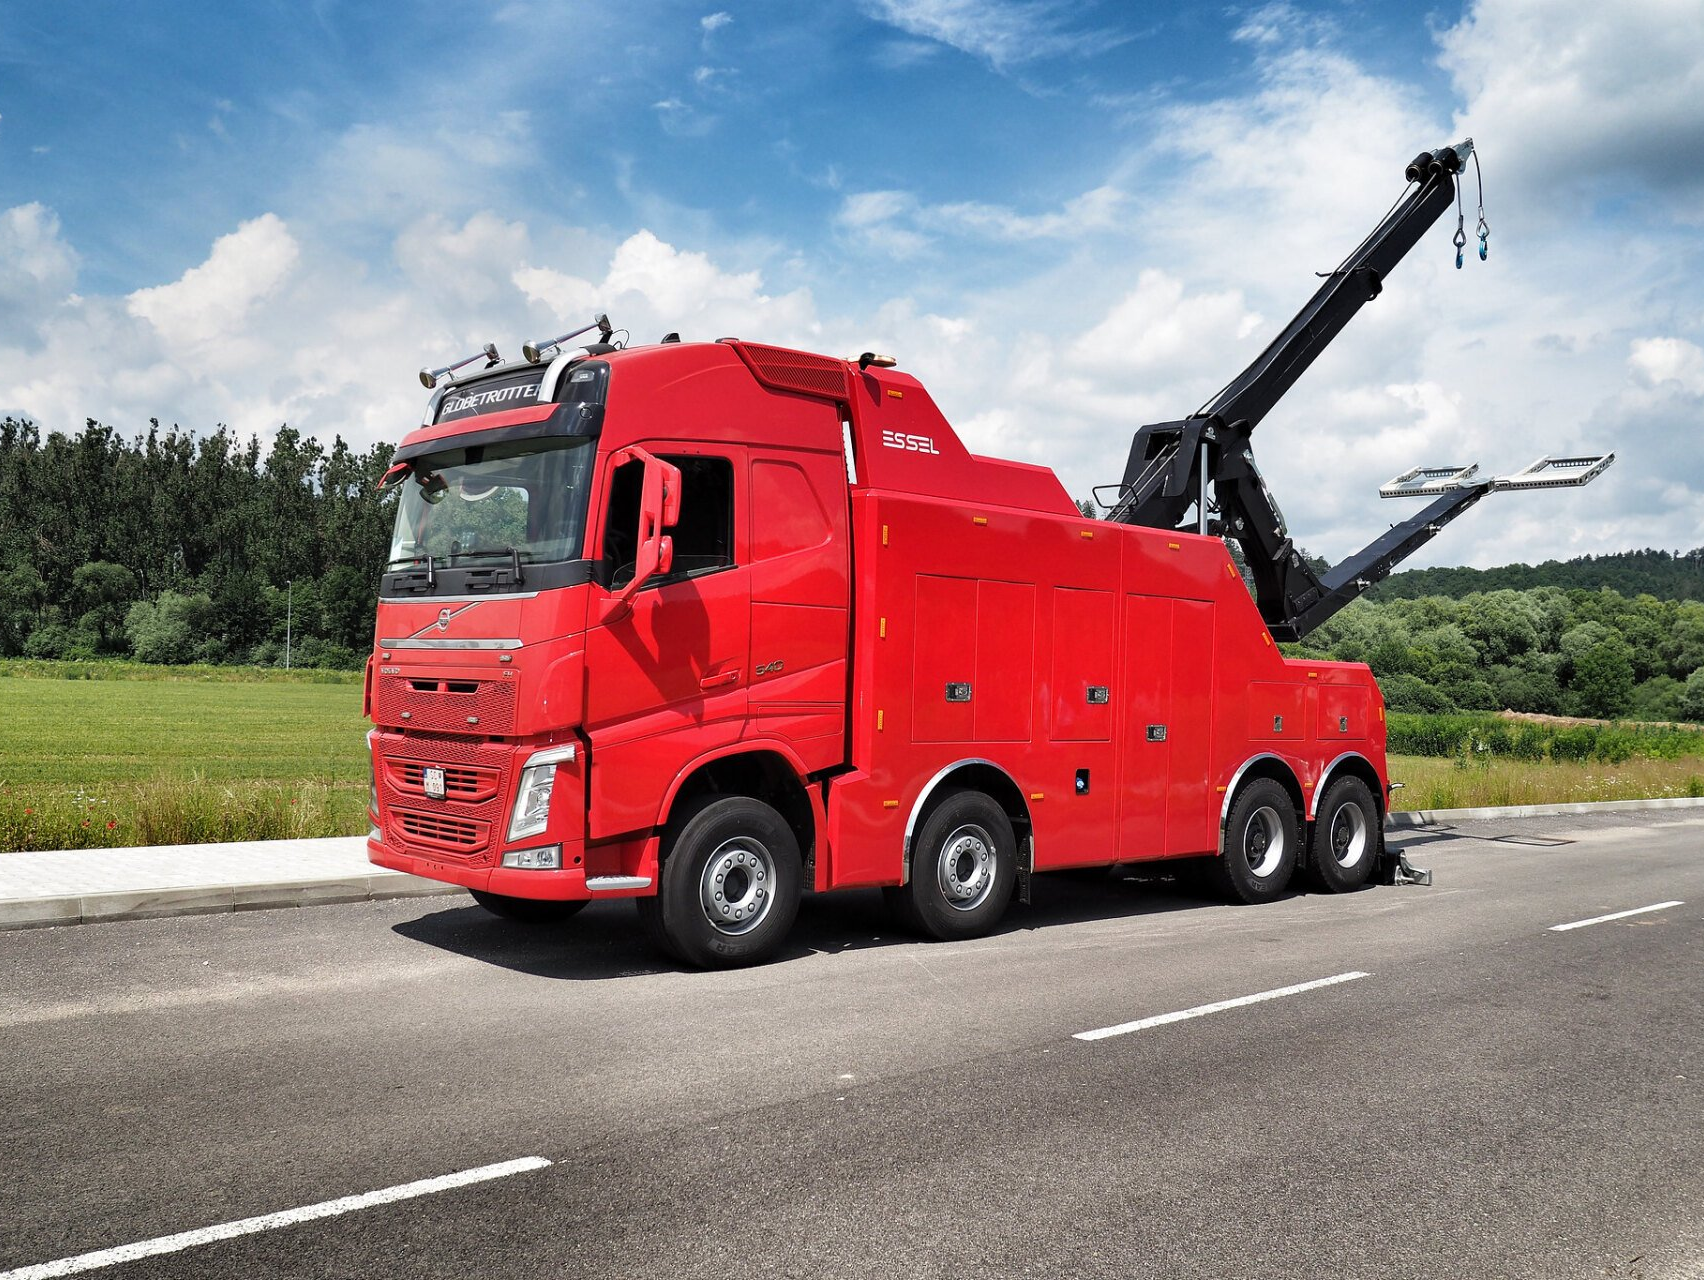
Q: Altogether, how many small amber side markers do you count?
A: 15